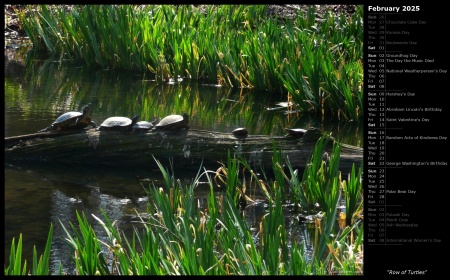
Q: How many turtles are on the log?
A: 6